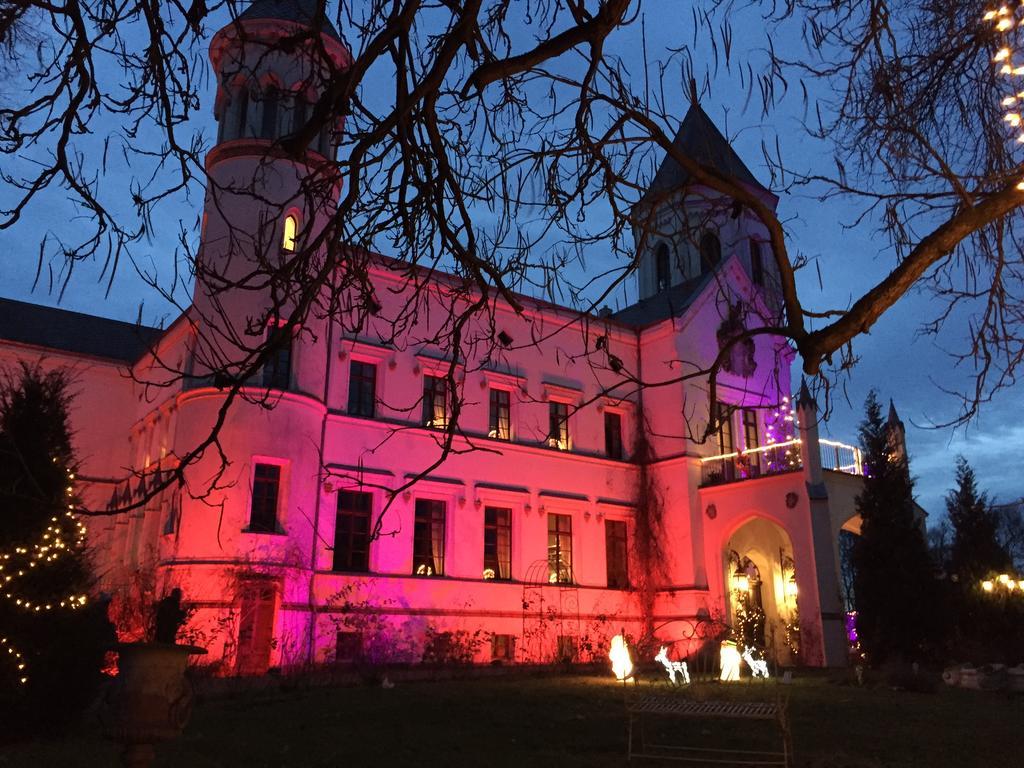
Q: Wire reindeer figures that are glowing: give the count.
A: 2